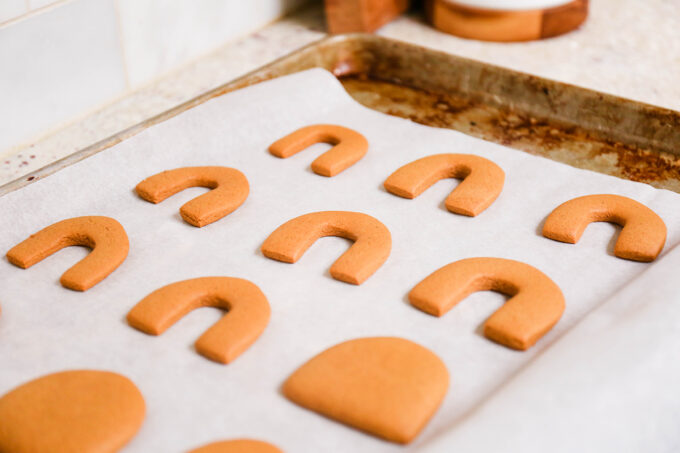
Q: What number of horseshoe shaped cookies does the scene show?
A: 8